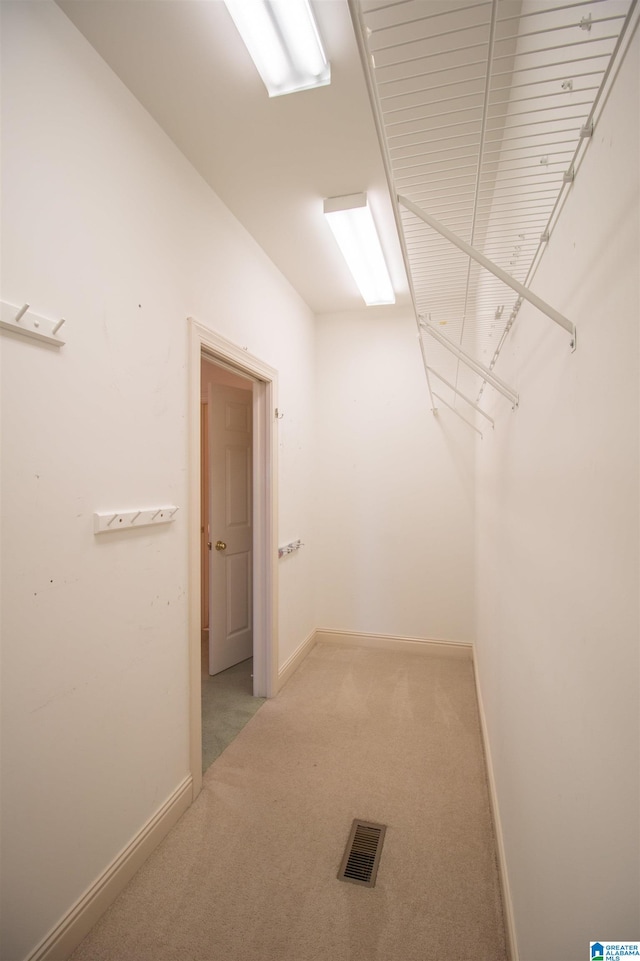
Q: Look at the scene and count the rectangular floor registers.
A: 1